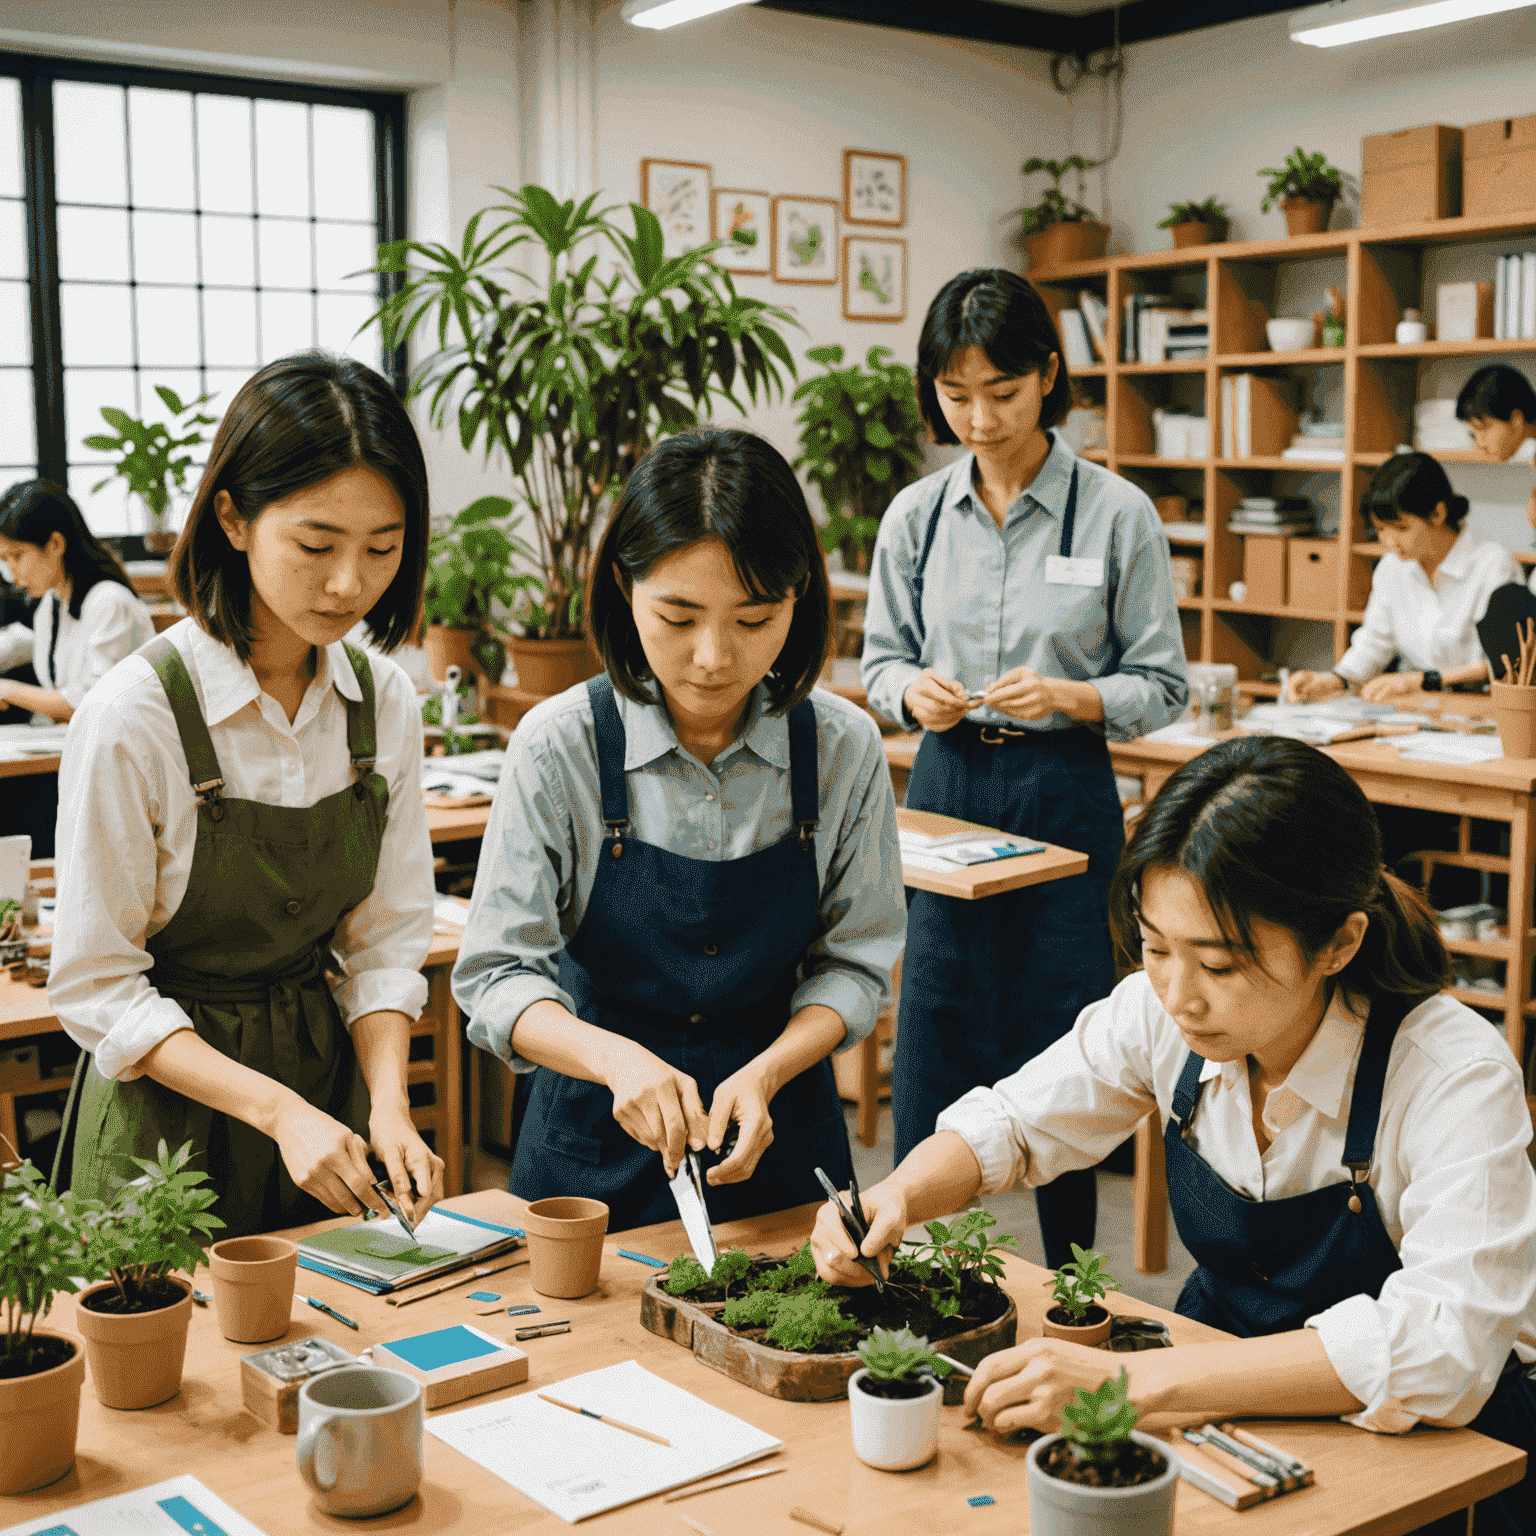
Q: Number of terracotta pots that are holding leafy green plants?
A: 8